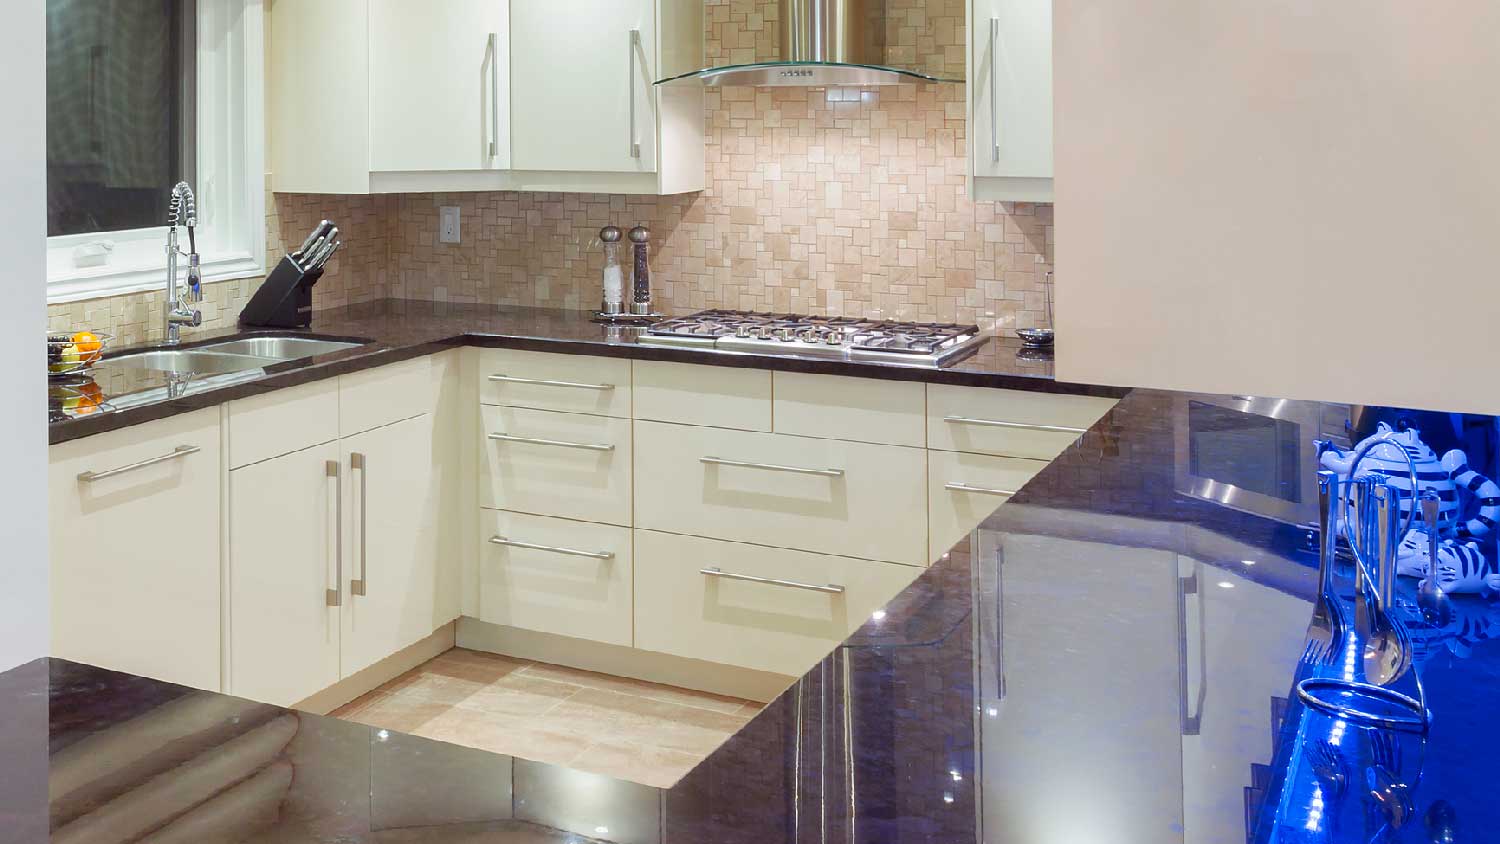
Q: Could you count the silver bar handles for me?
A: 13